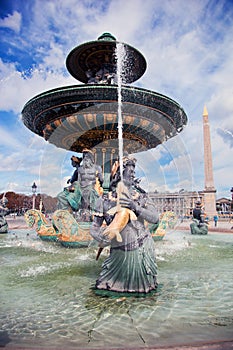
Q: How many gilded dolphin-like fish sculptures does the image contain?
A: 1